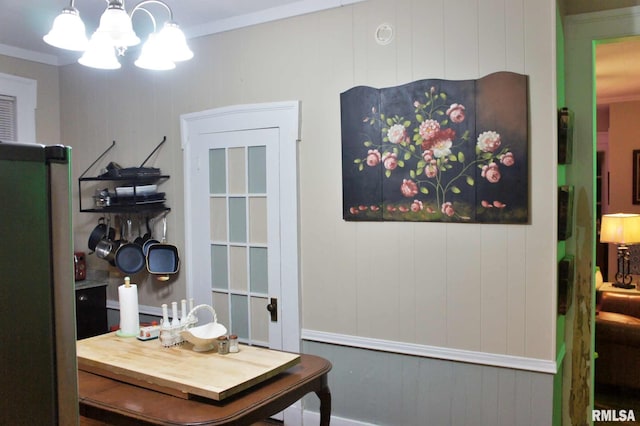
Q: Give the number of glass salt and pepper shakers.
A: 2